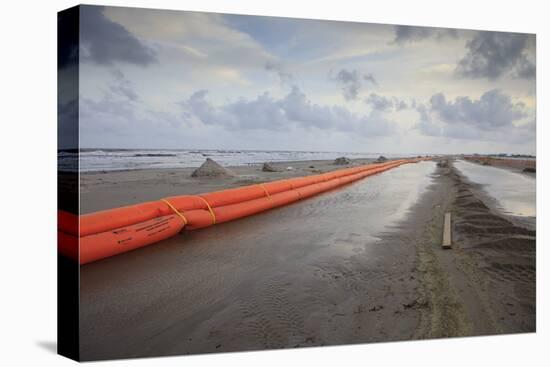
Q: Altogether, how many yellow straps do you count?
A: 3